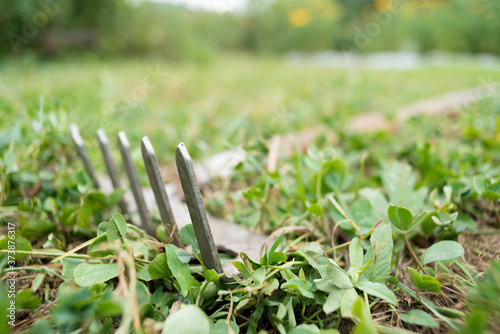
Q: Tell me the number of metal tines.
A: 5